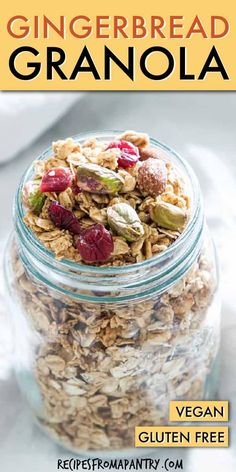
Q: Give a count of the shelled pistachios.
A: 4